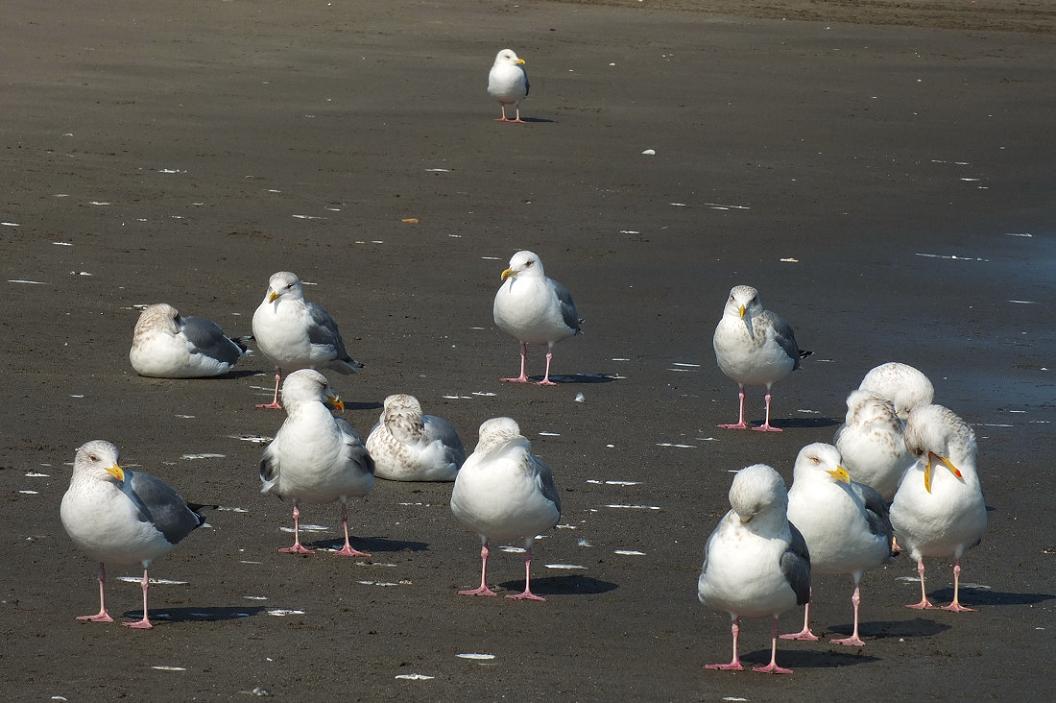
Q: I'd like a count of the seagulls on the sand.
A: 14